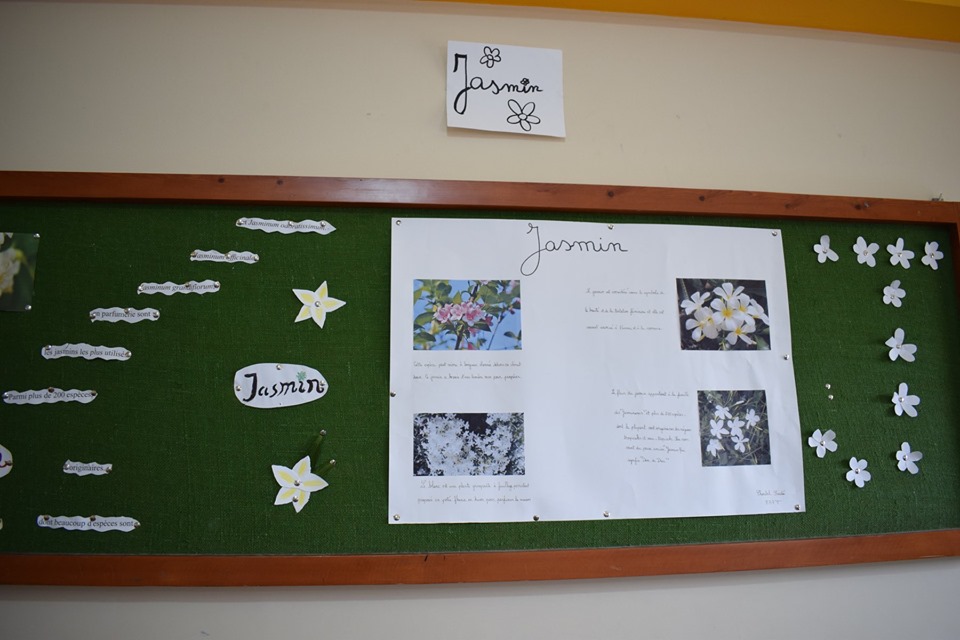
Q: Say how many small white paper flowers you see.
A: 10